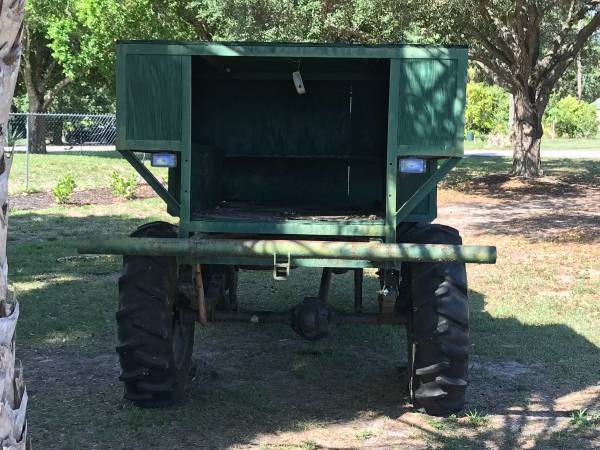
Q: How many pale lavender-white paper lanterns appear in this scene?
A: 0